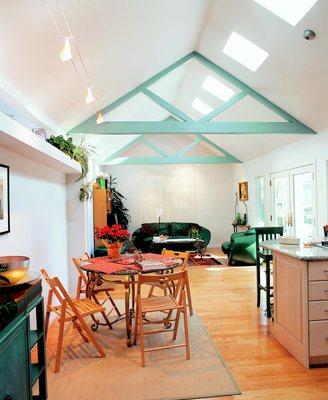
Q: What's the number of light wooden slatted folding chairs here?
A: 4